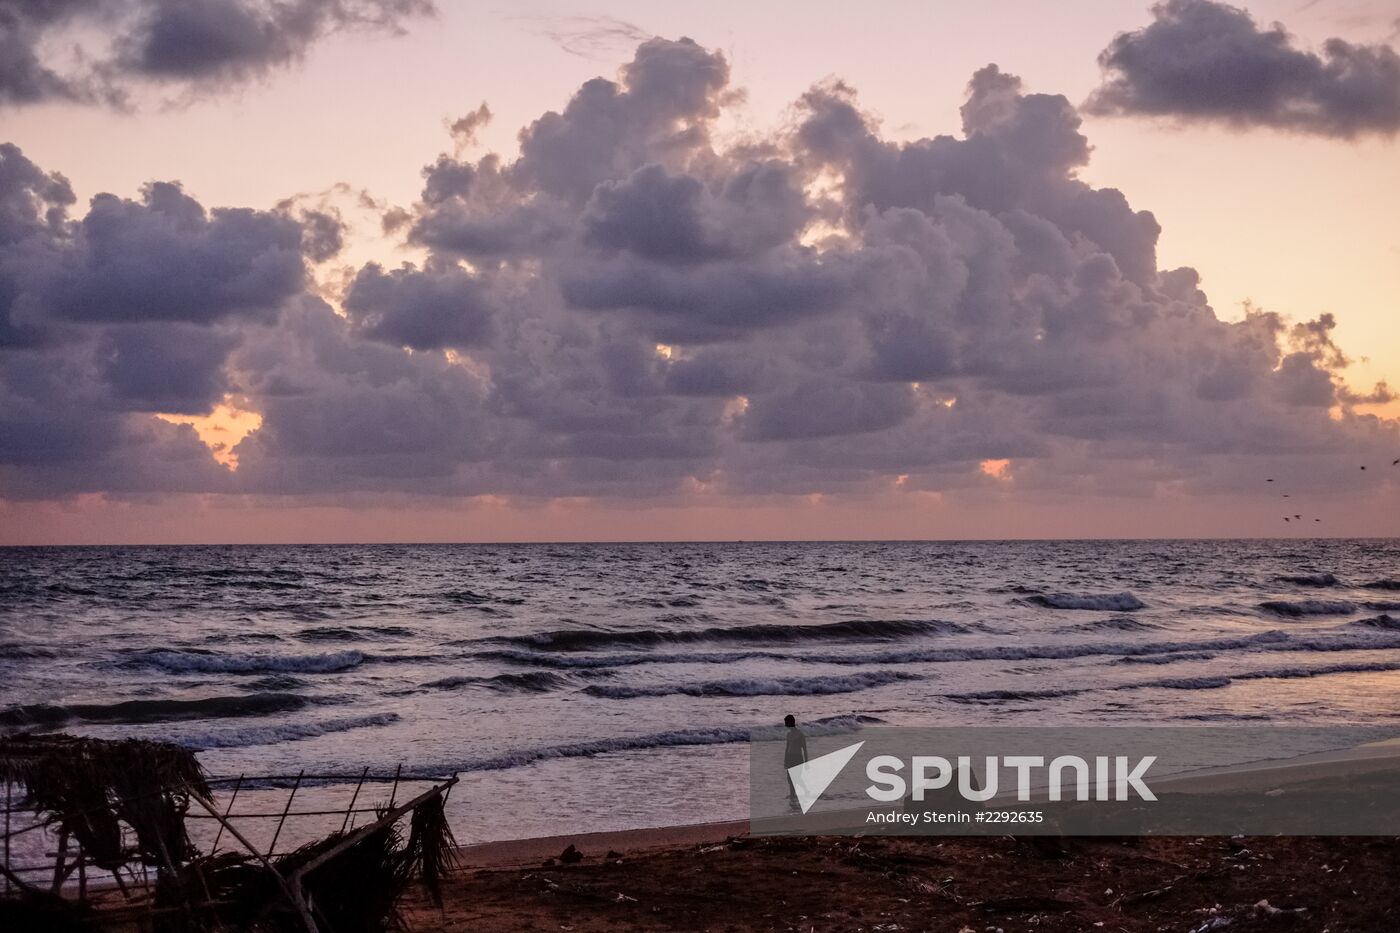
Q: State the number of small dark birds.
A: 7